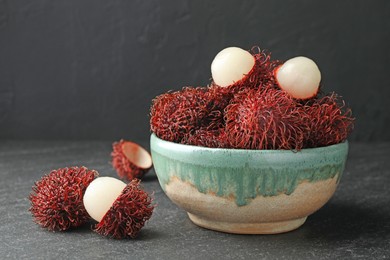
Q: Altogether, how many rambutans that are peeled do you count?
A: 3